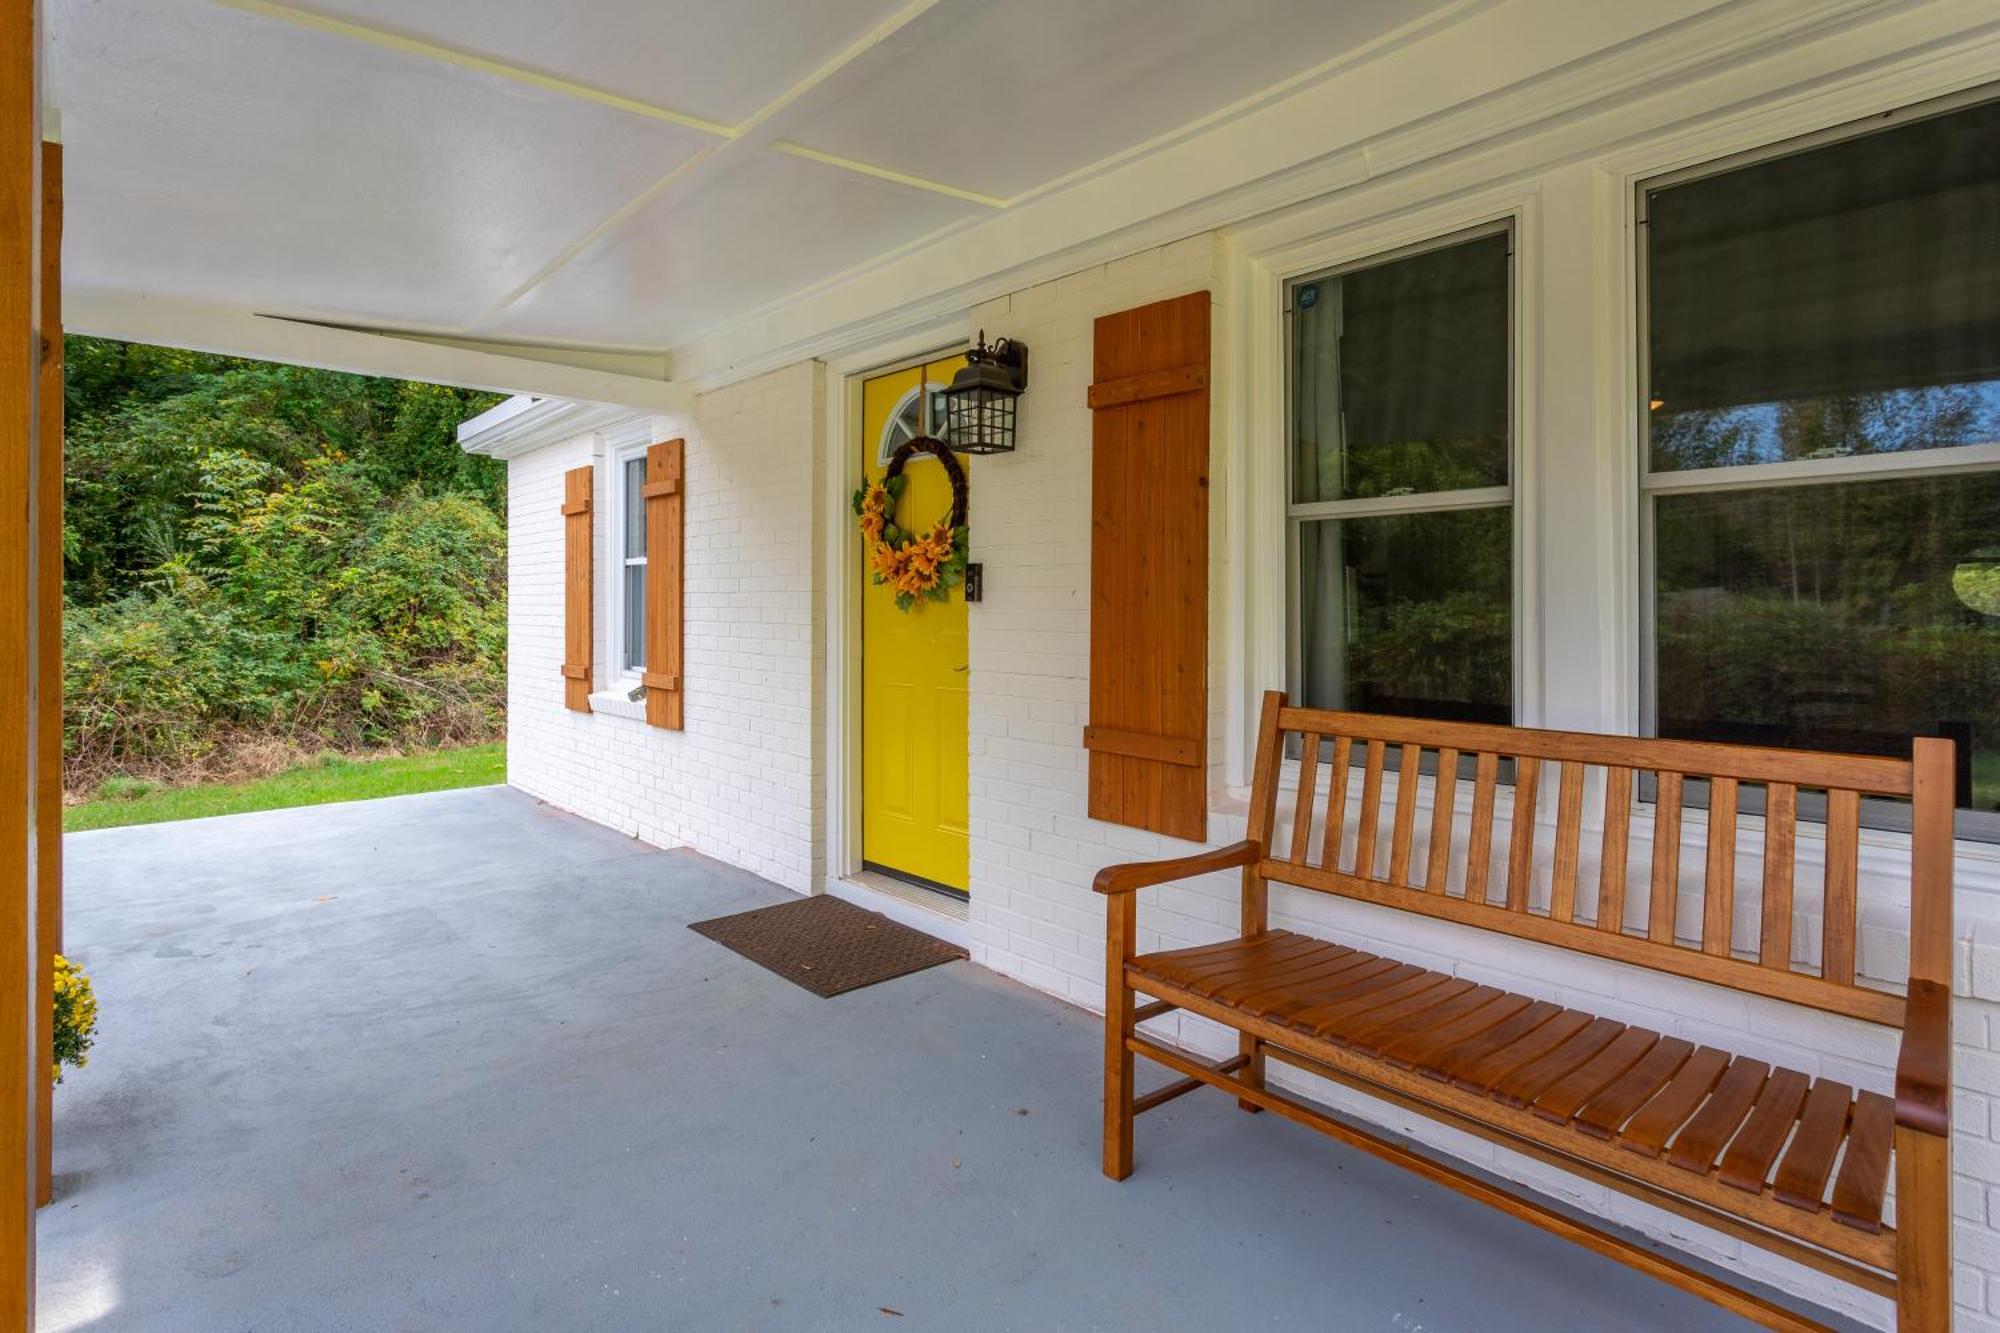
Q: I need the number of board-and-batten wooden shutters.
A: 3